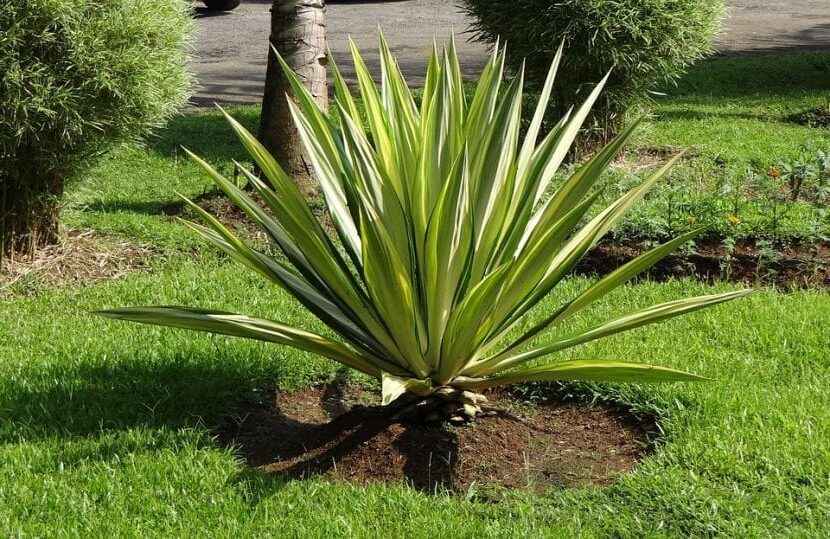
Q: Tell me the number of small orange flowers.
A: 3